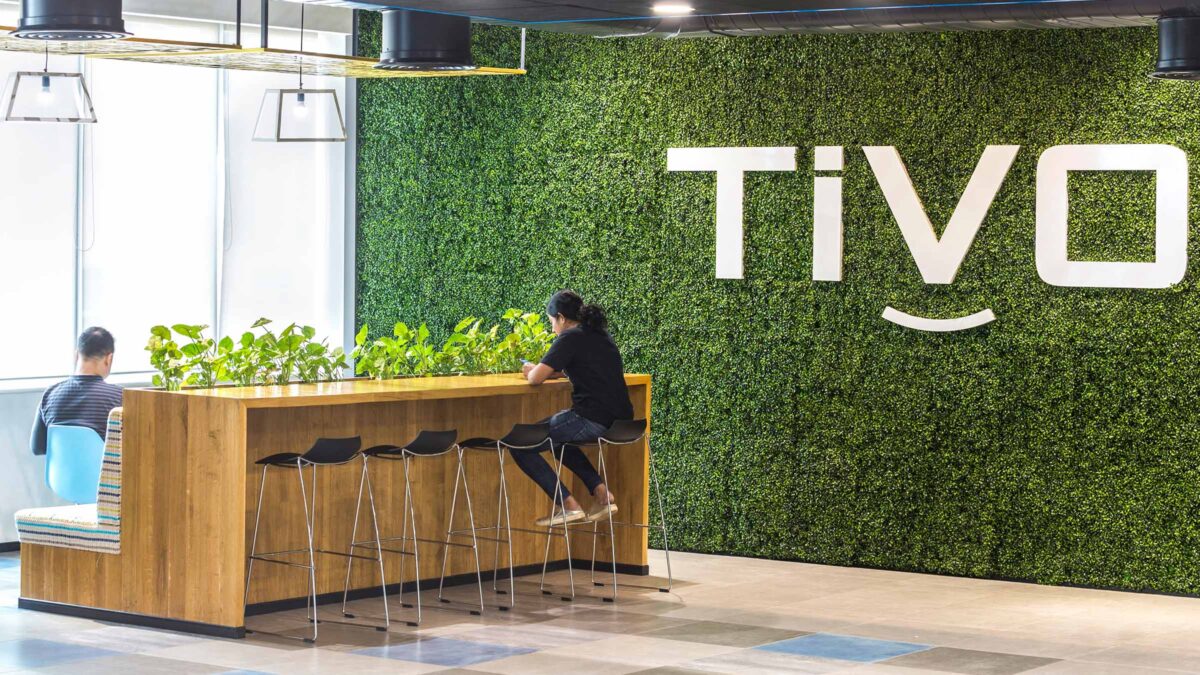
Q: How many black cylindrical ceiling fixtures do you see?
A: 3